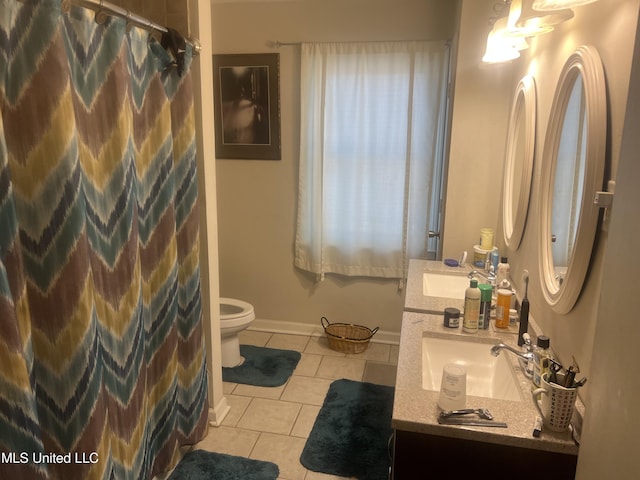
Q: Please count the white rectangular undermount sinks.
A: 2